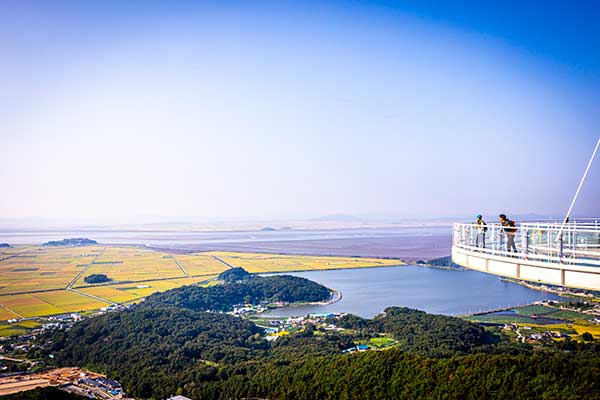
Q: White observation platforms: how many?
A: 1